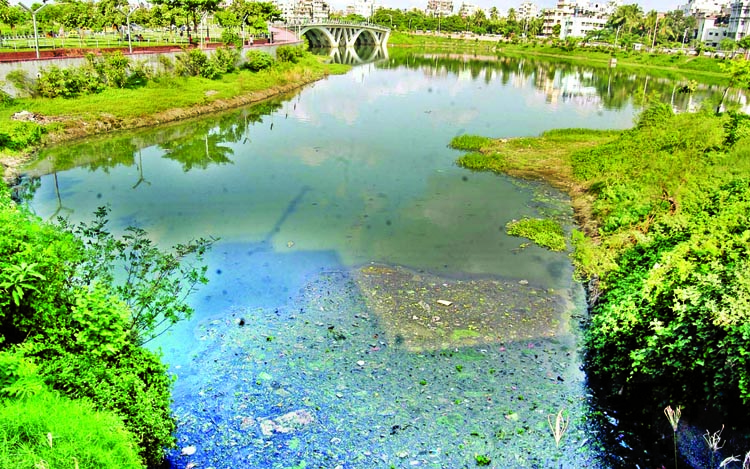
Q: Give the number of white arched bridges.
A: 1